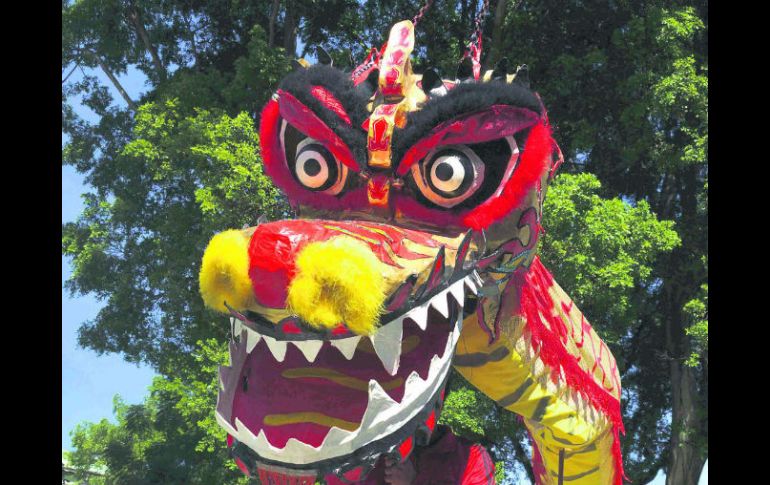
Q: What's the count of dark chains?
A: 2